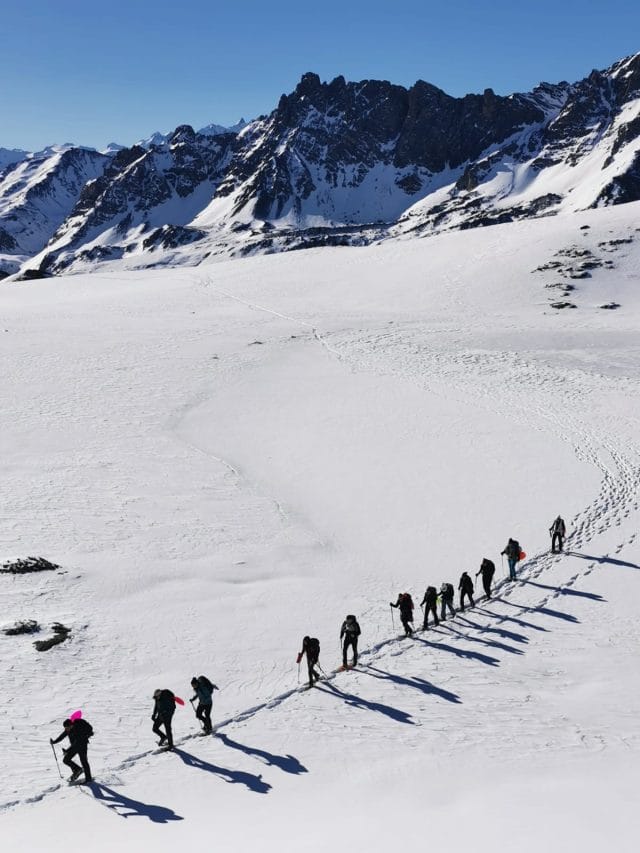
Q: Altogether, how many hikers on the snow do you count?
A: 12